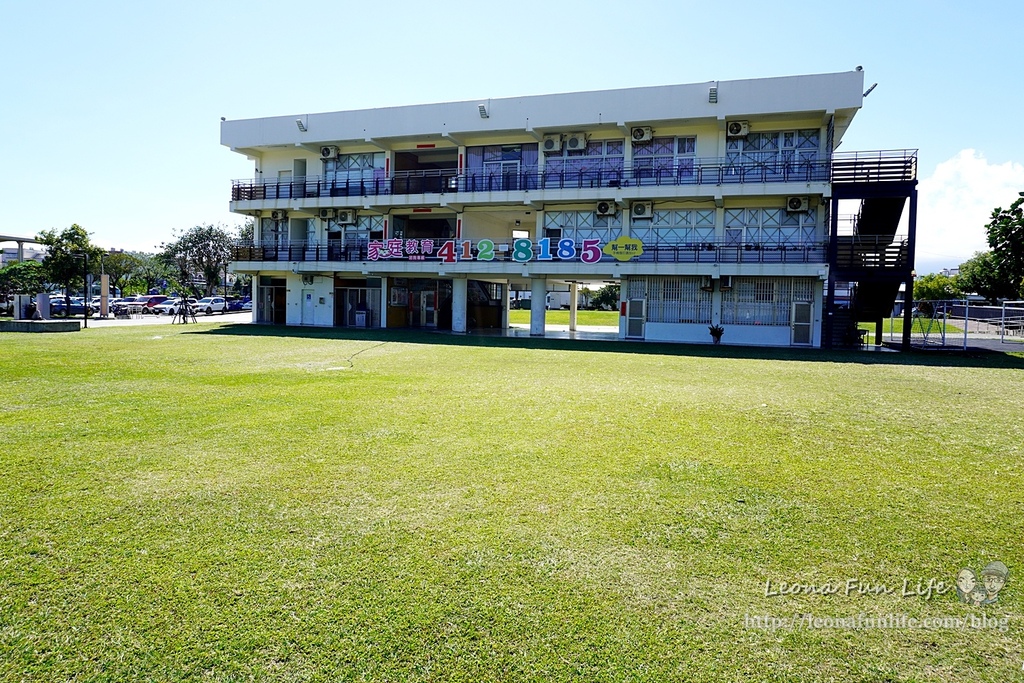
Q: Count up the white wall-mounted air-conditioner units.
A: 11